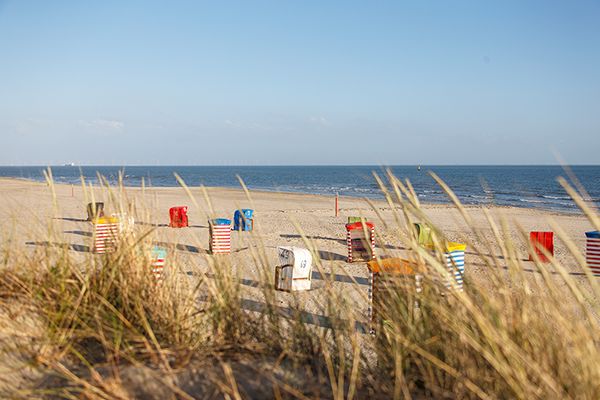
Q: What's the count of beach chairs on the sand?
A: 15